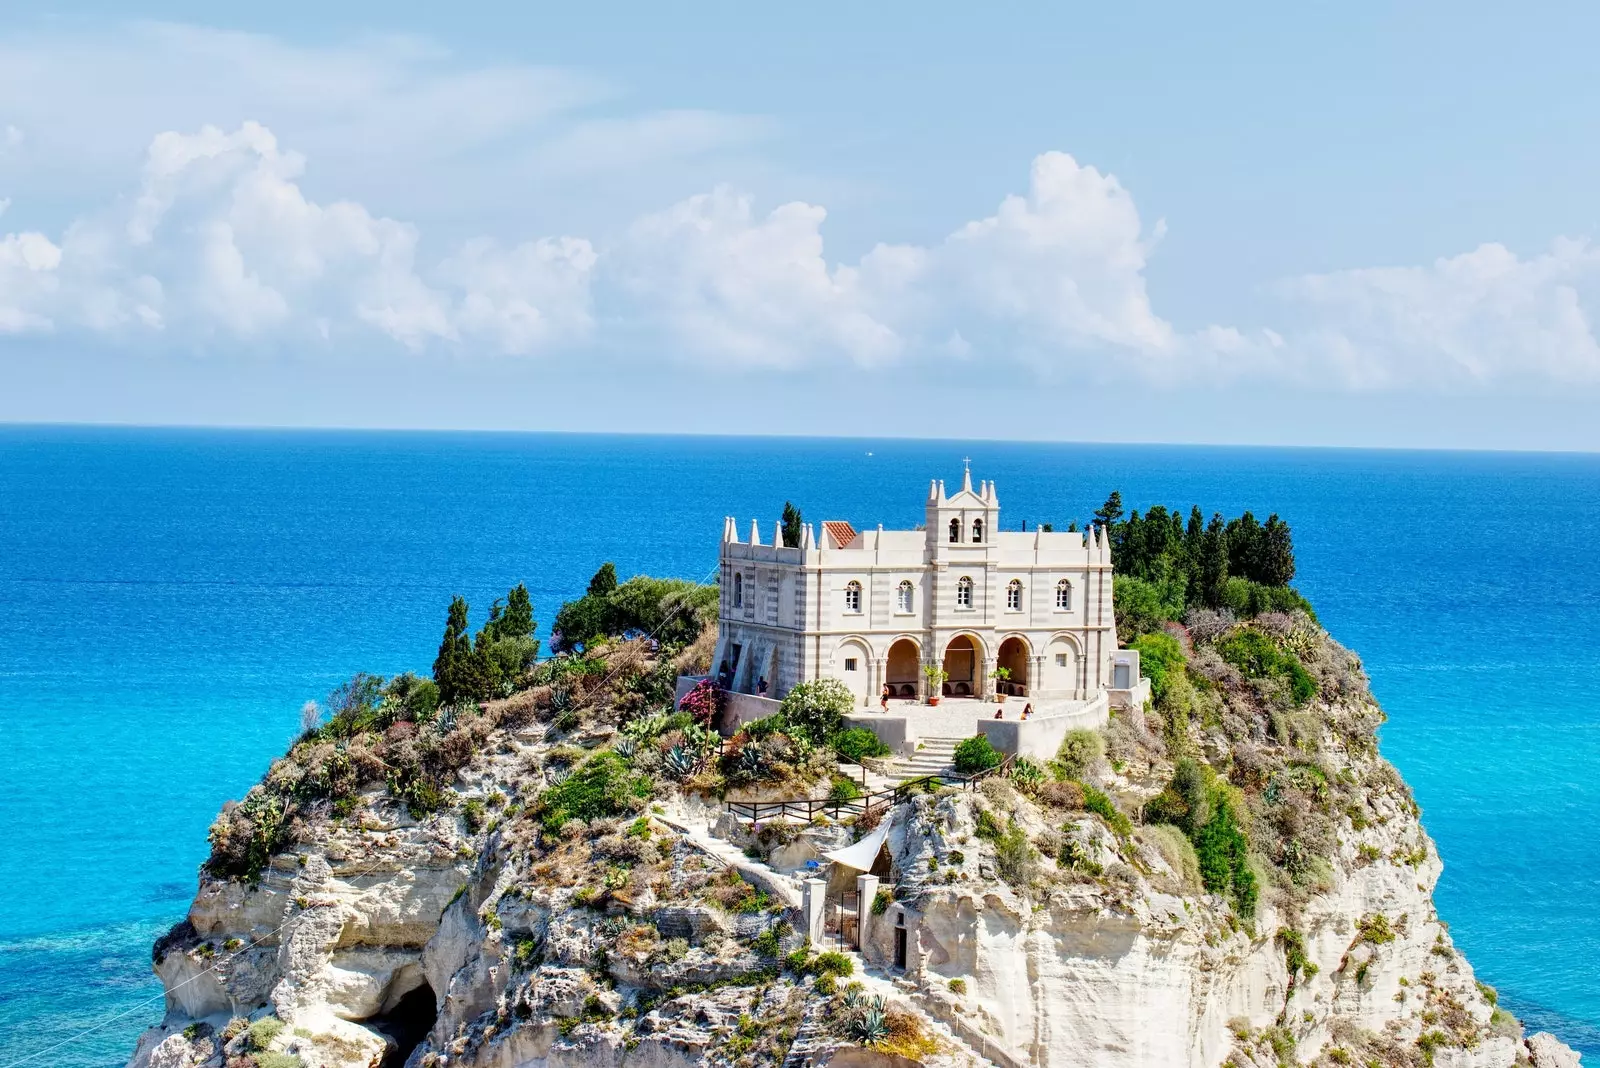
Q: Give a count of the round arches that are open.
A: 3